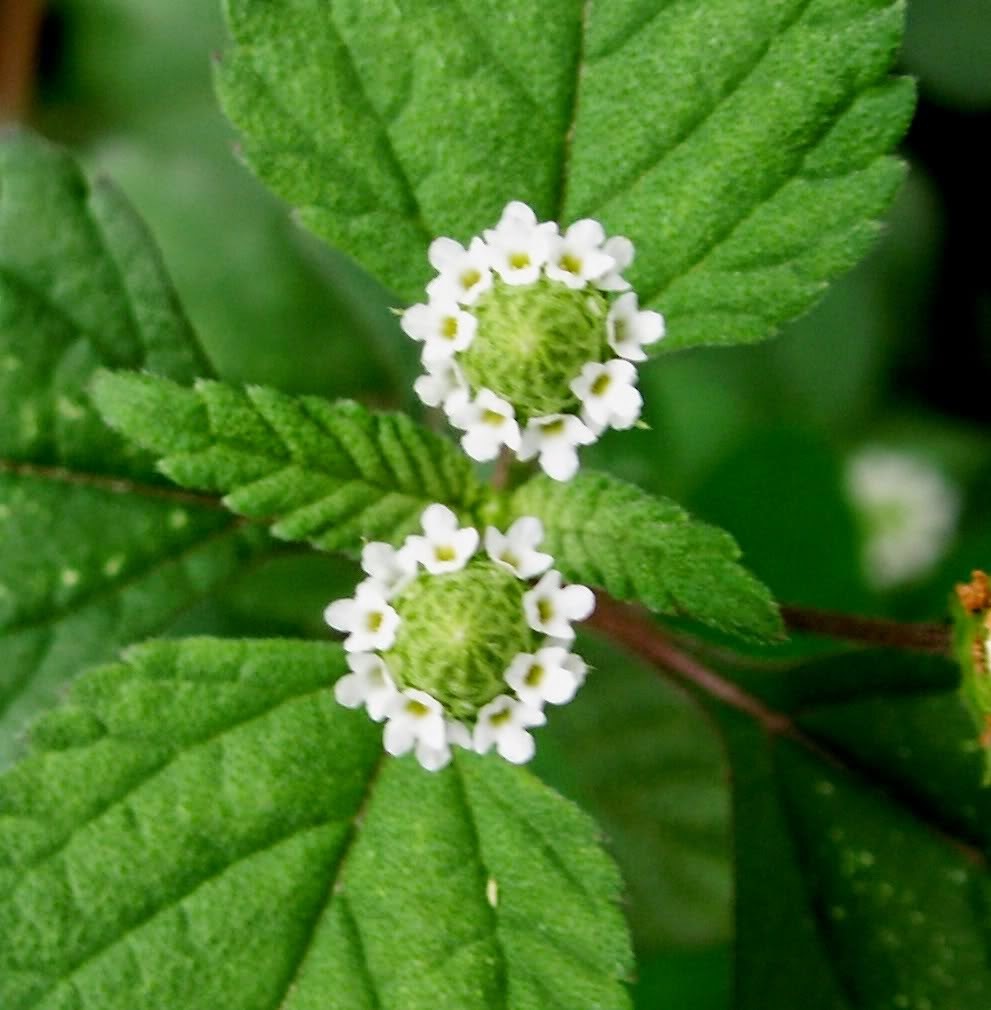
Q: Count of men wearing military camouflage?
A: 0